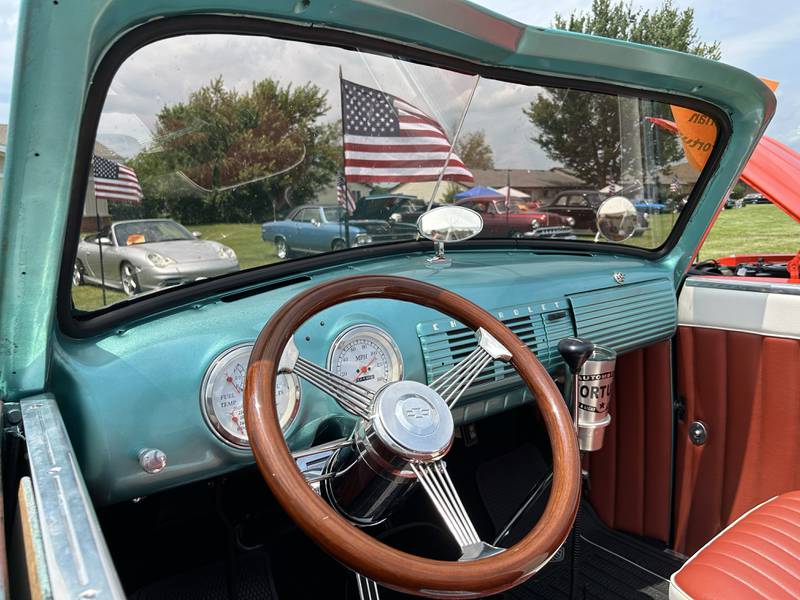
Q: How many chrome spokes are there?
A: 15